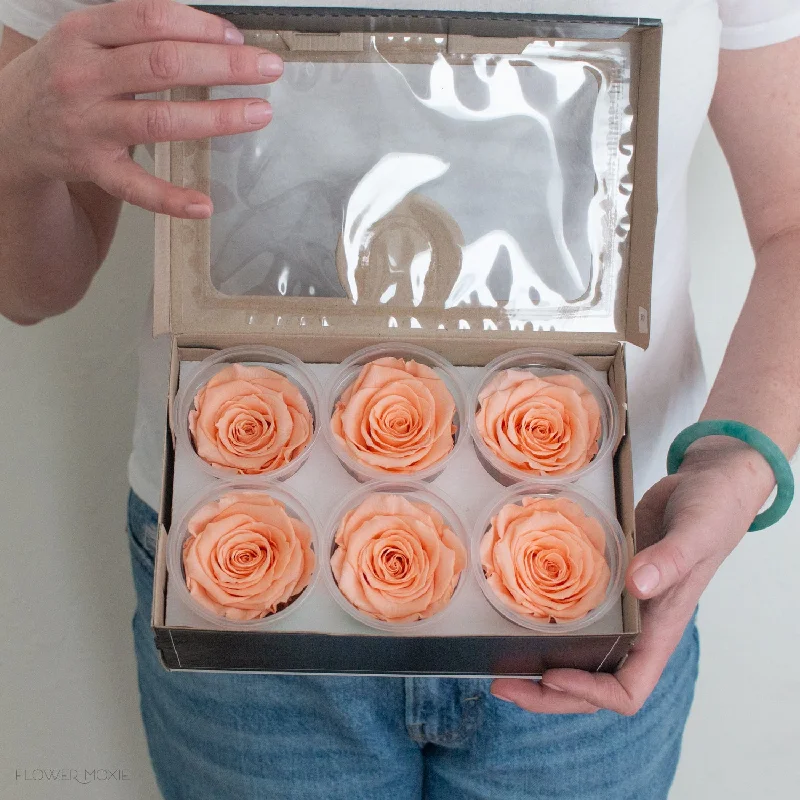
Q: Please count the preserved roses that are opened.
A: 6